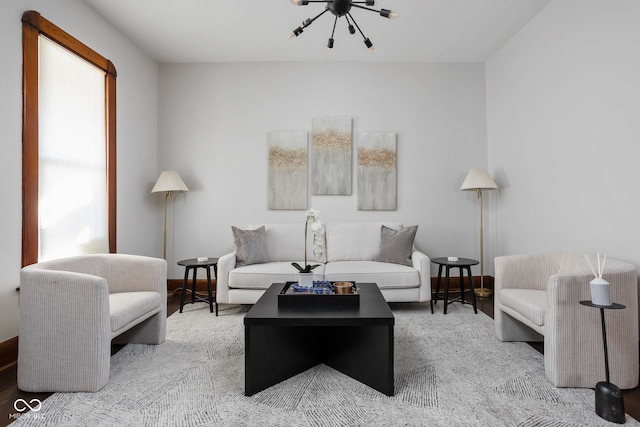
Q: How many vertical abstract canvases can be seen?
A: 3